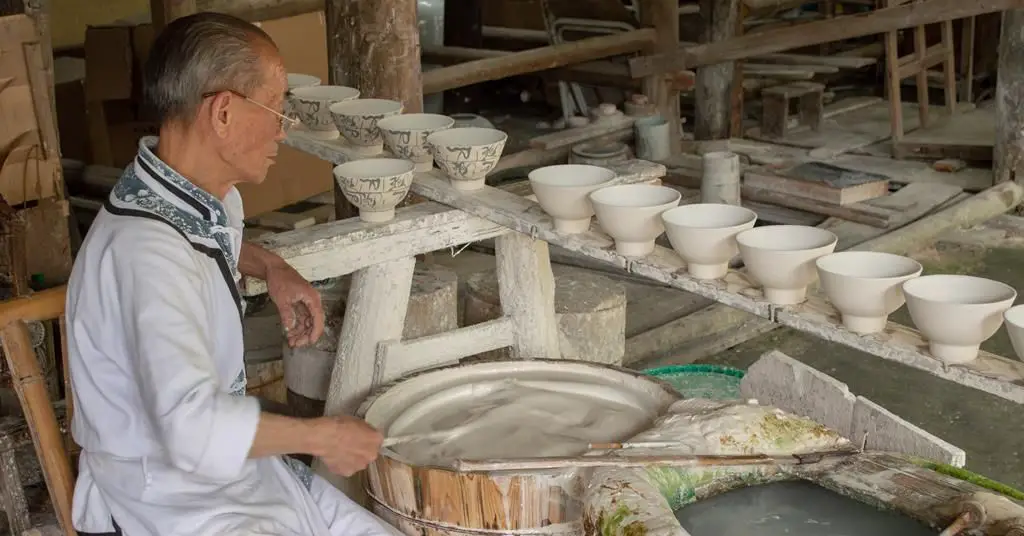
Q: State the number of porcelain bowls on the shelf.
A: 13